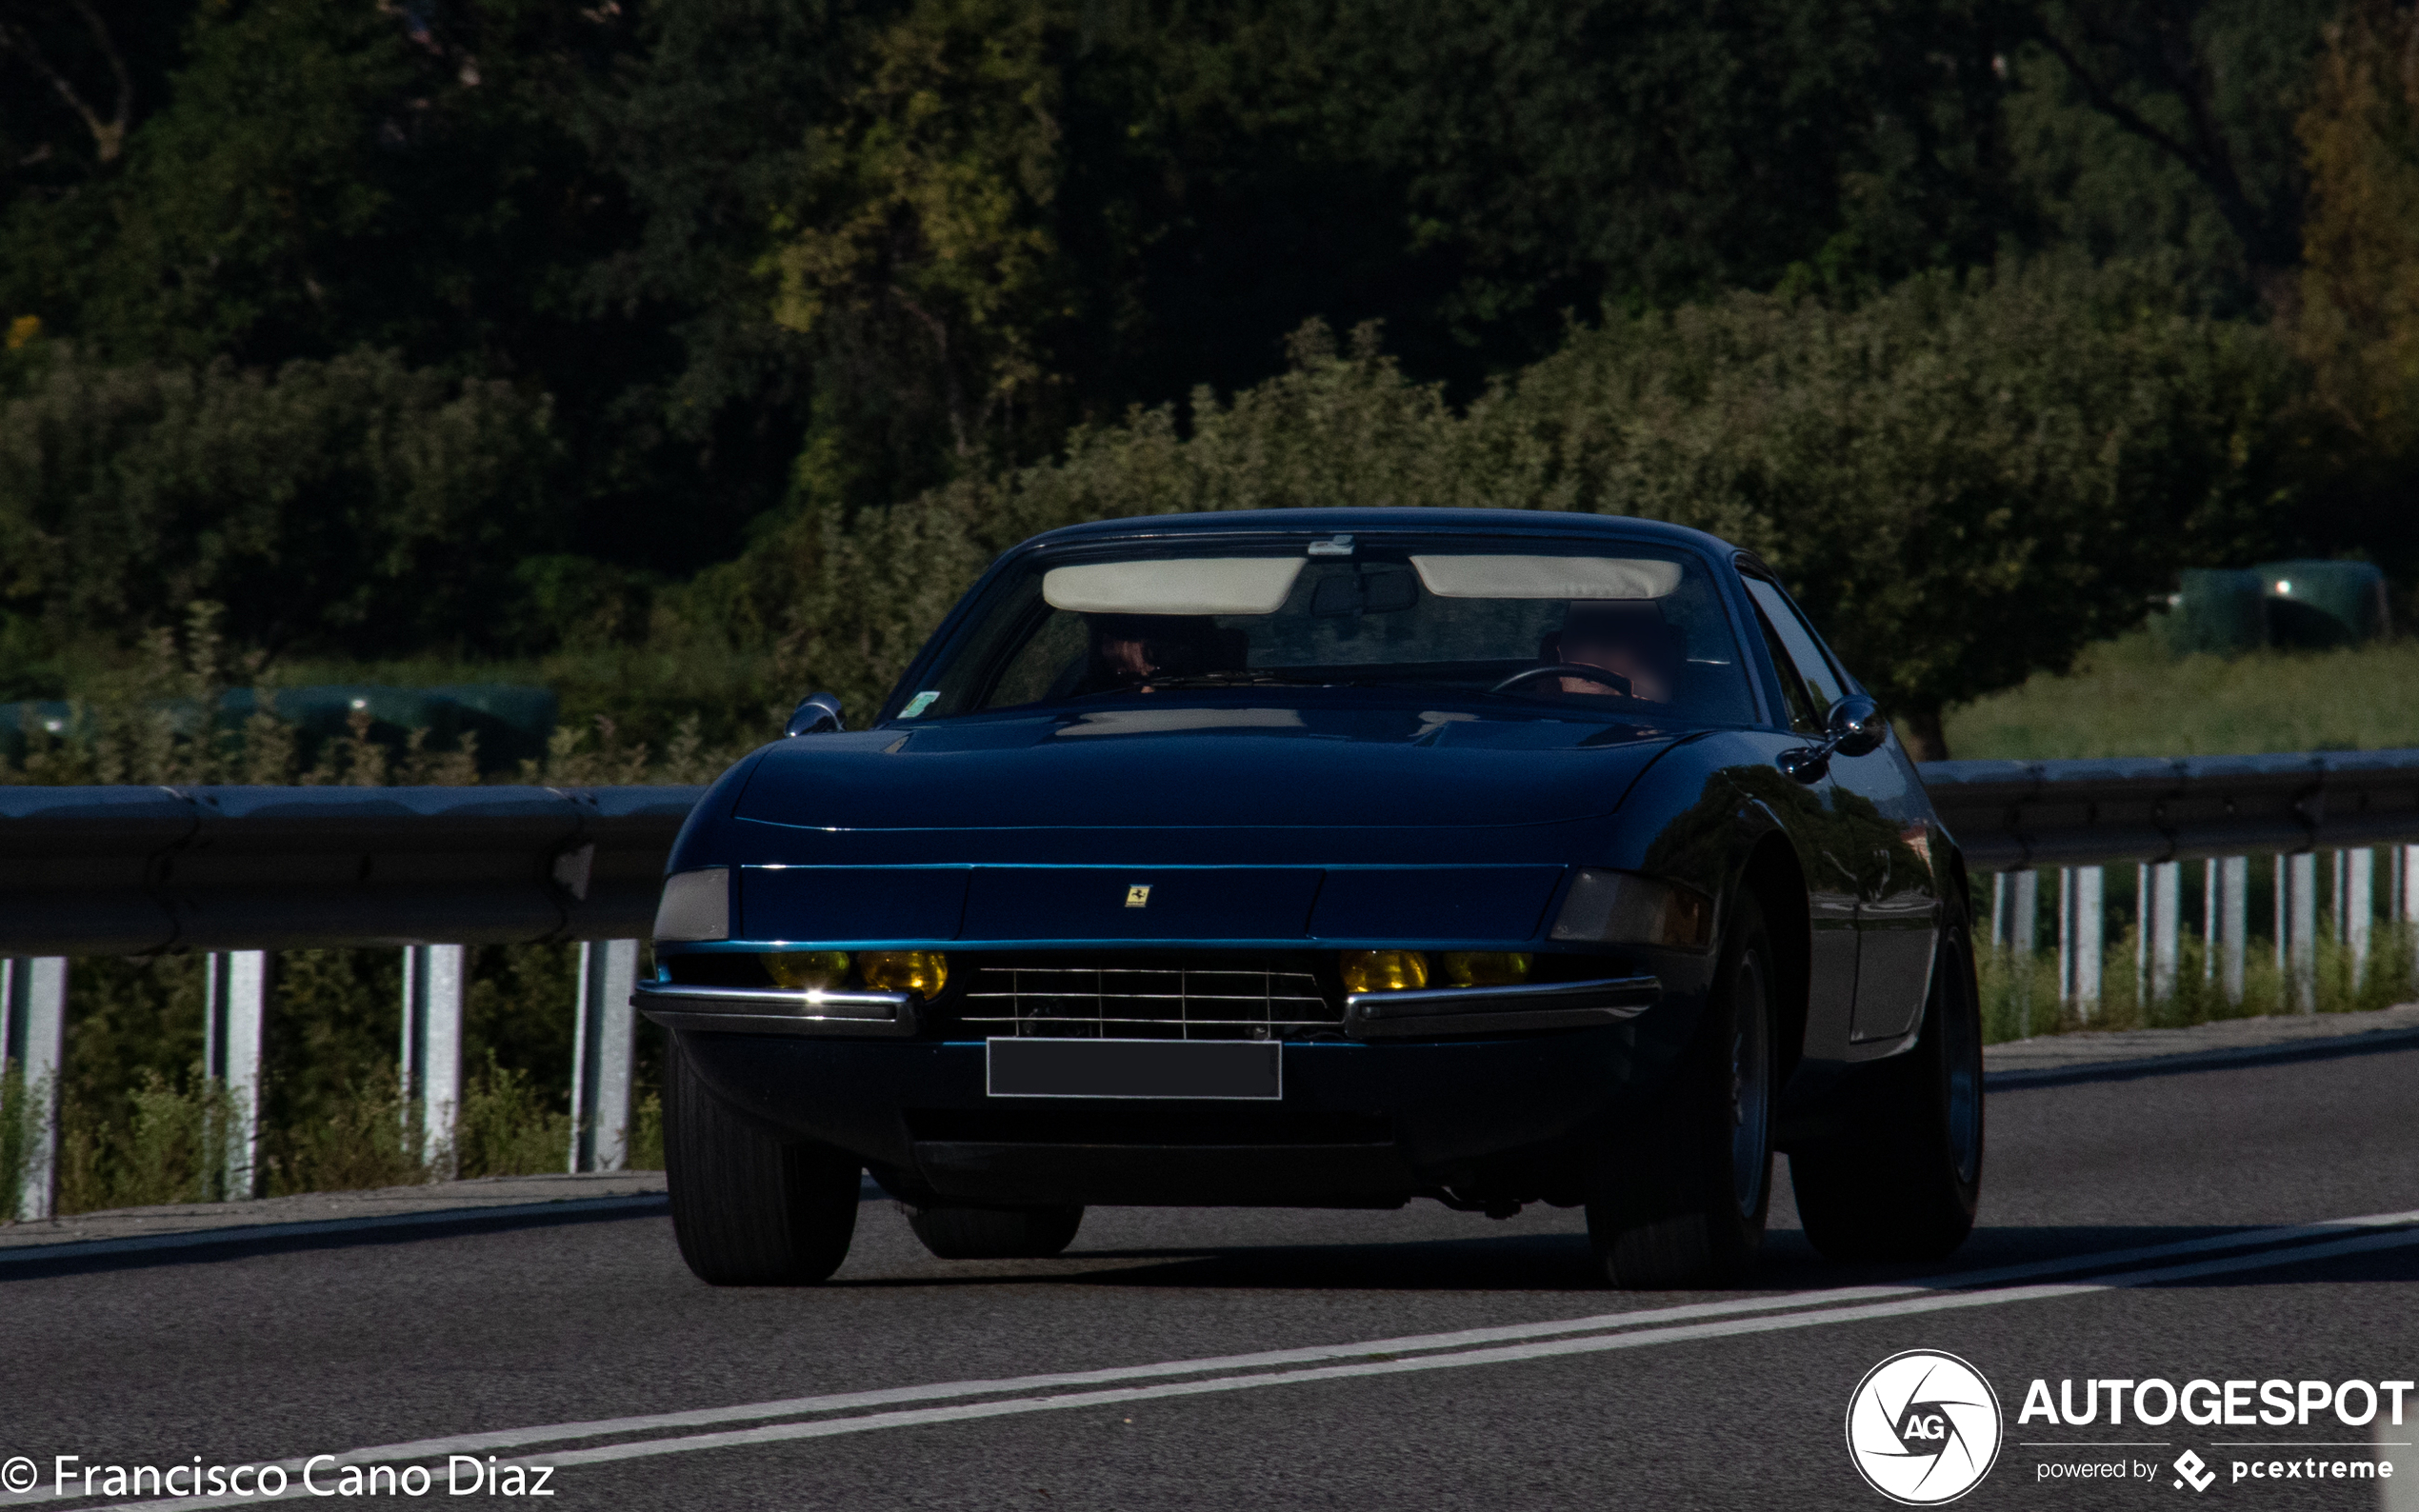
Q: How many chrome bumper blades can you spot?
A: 2